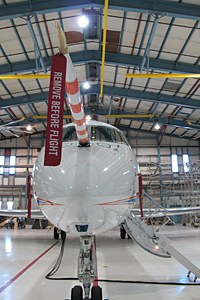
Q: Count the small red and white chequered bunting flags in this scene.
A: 0